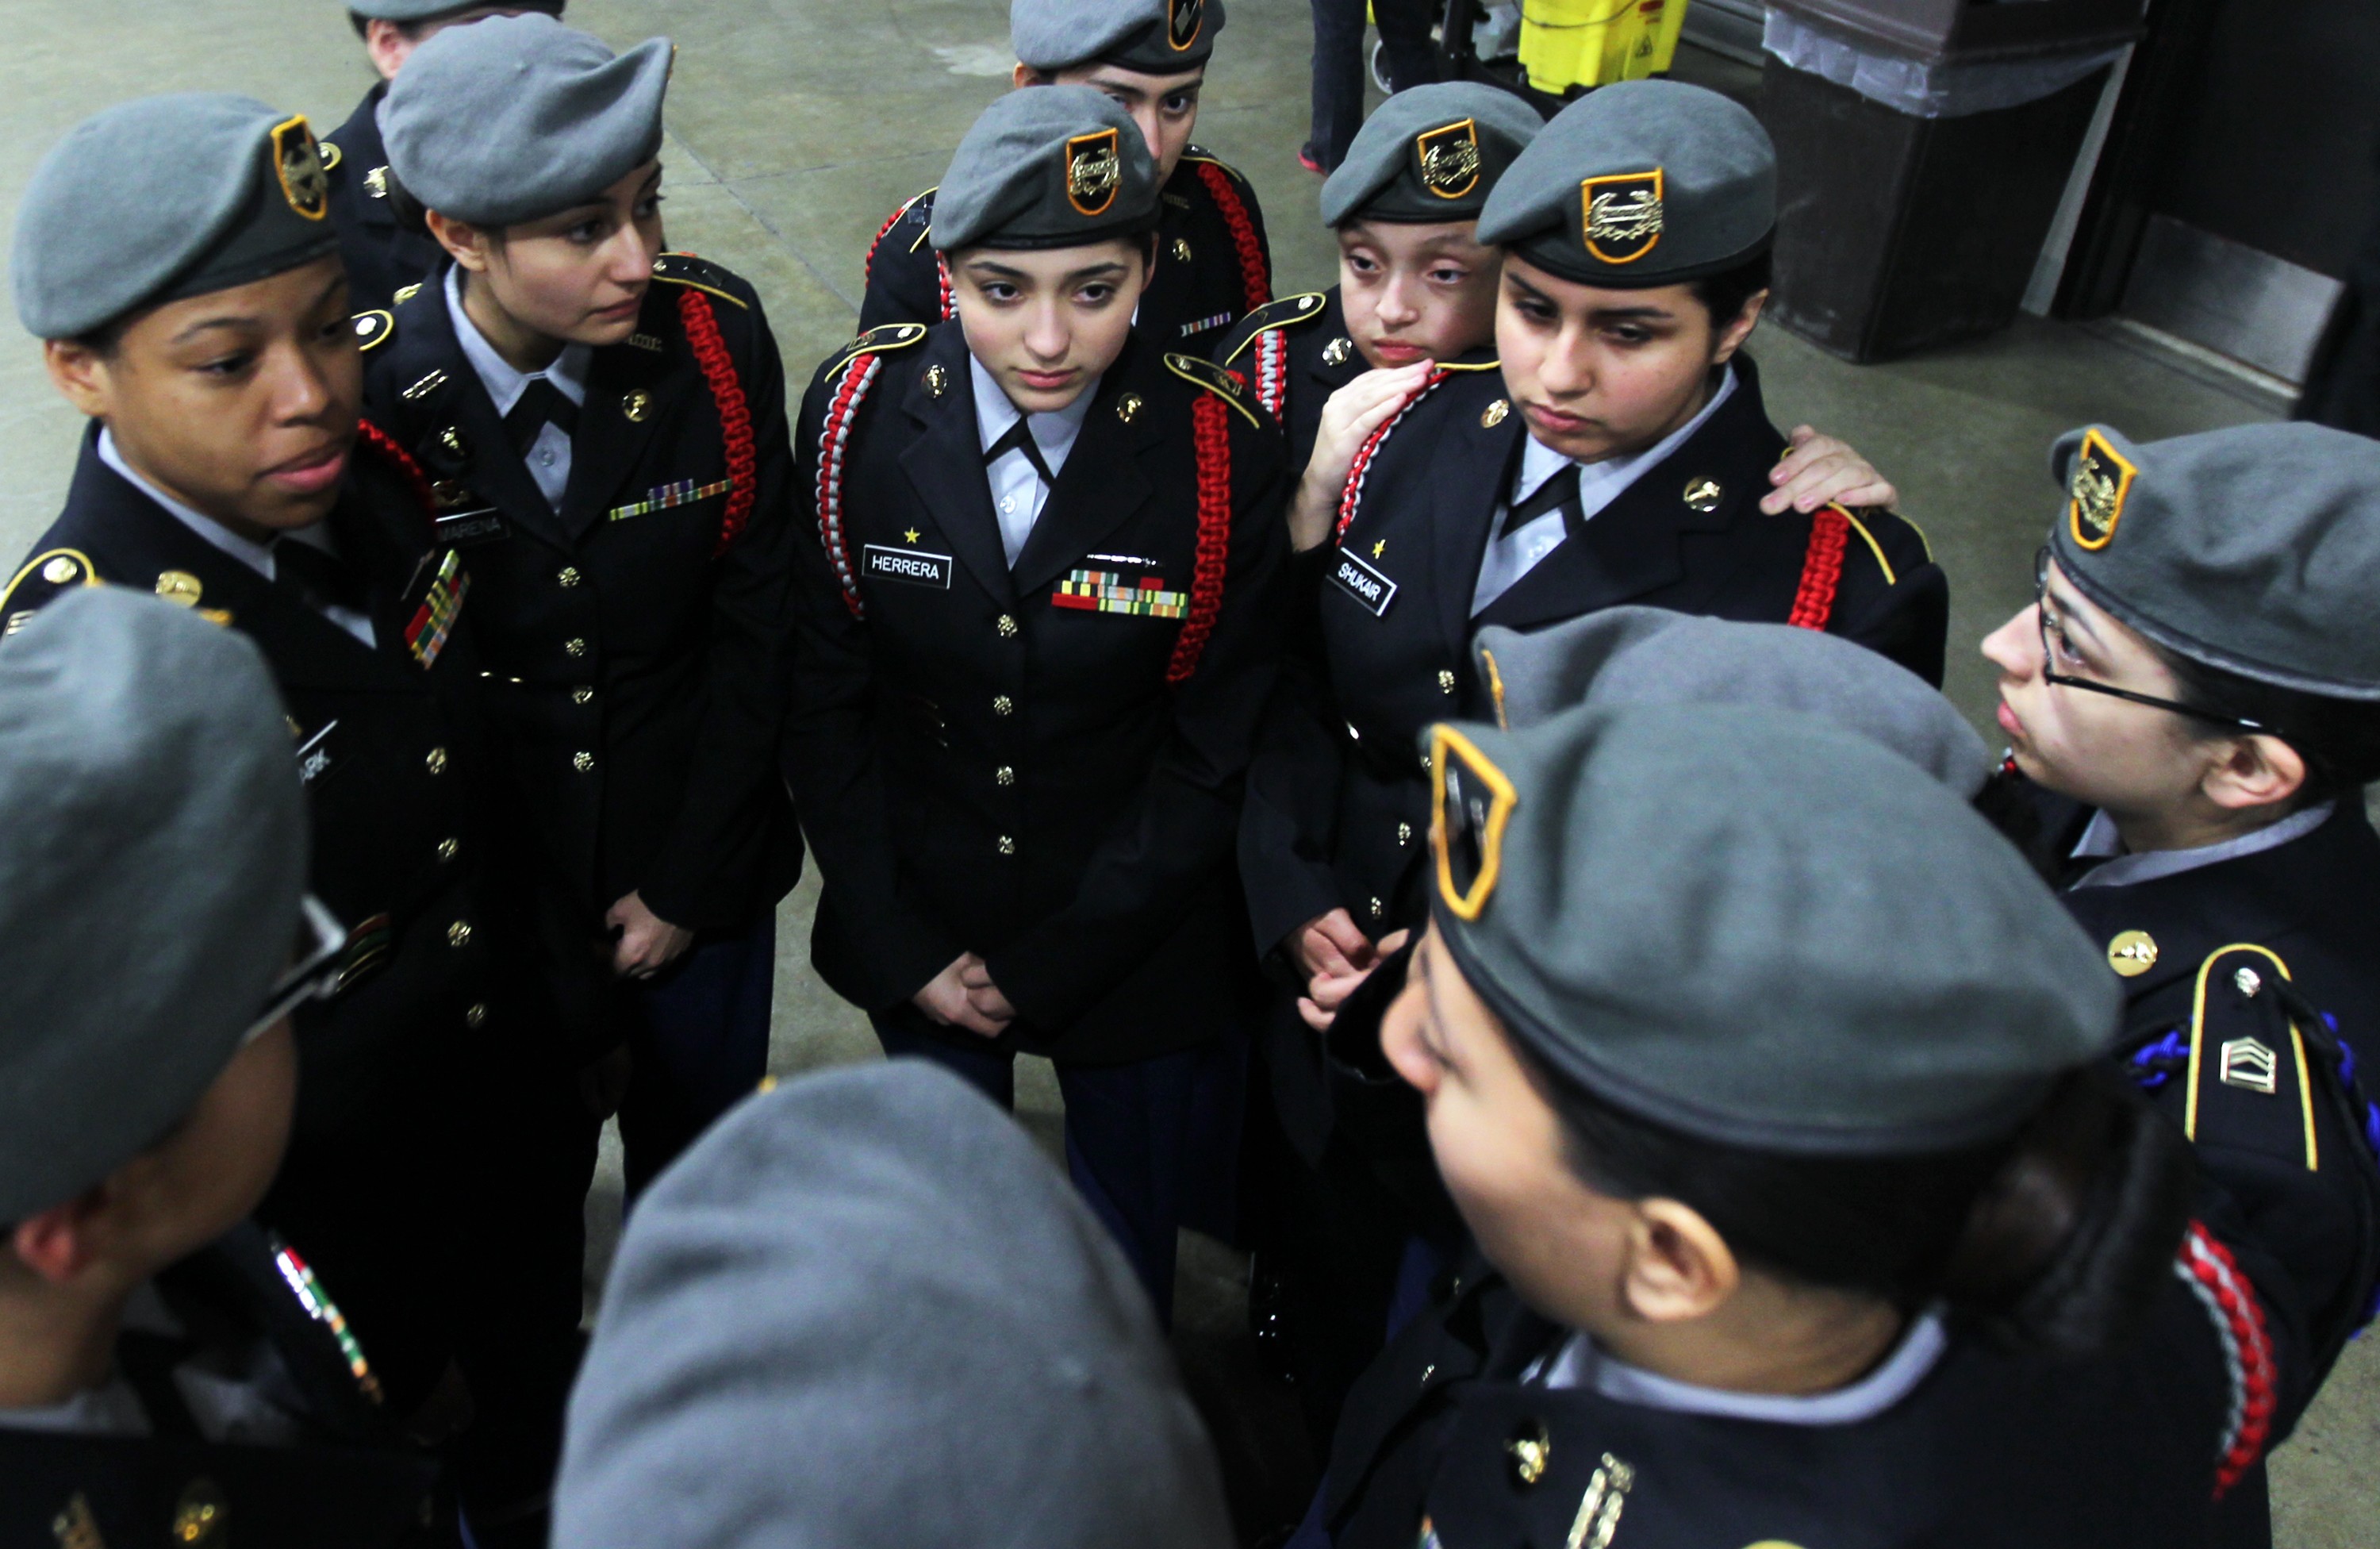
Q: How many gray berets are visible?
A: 12